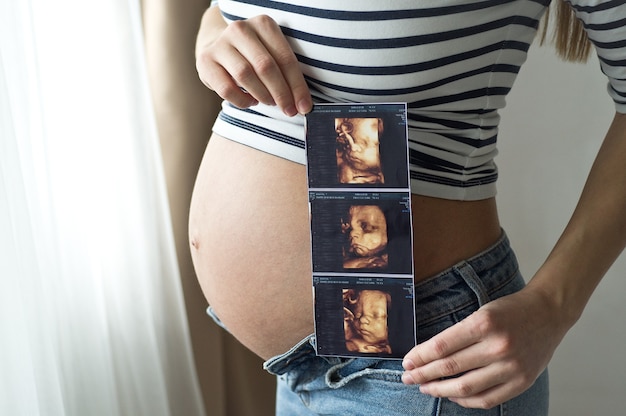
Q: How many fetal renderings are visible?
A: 3